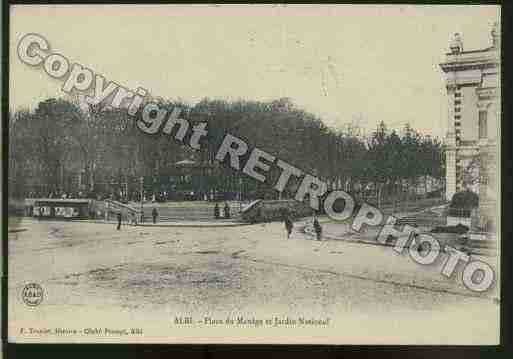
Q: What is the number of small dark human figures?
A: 6